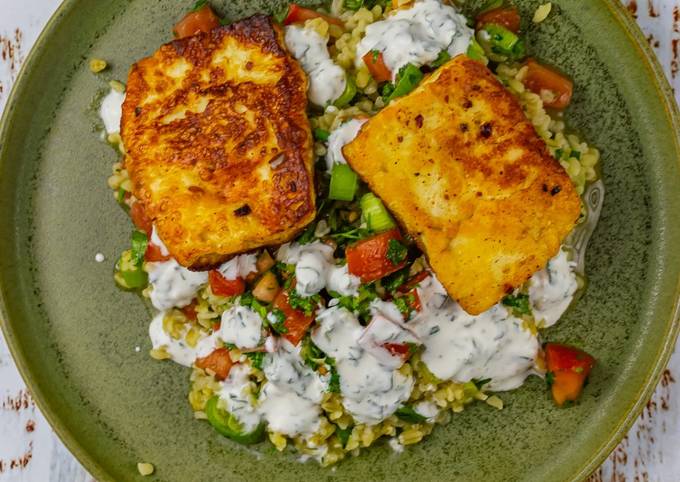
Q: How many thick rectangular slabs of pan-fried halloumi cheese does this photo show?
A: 2